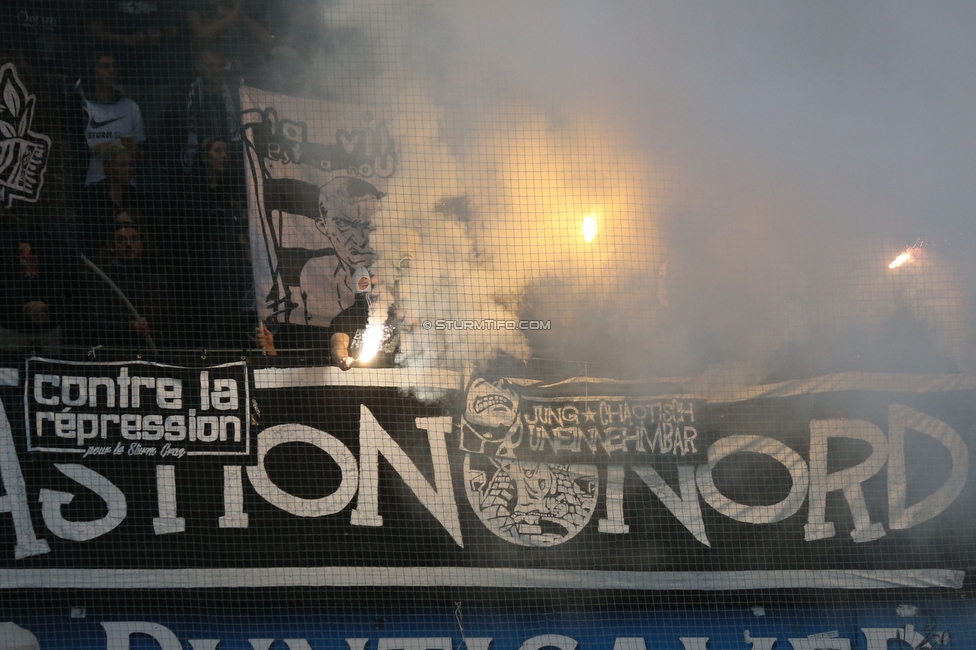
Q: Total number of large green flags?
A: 0